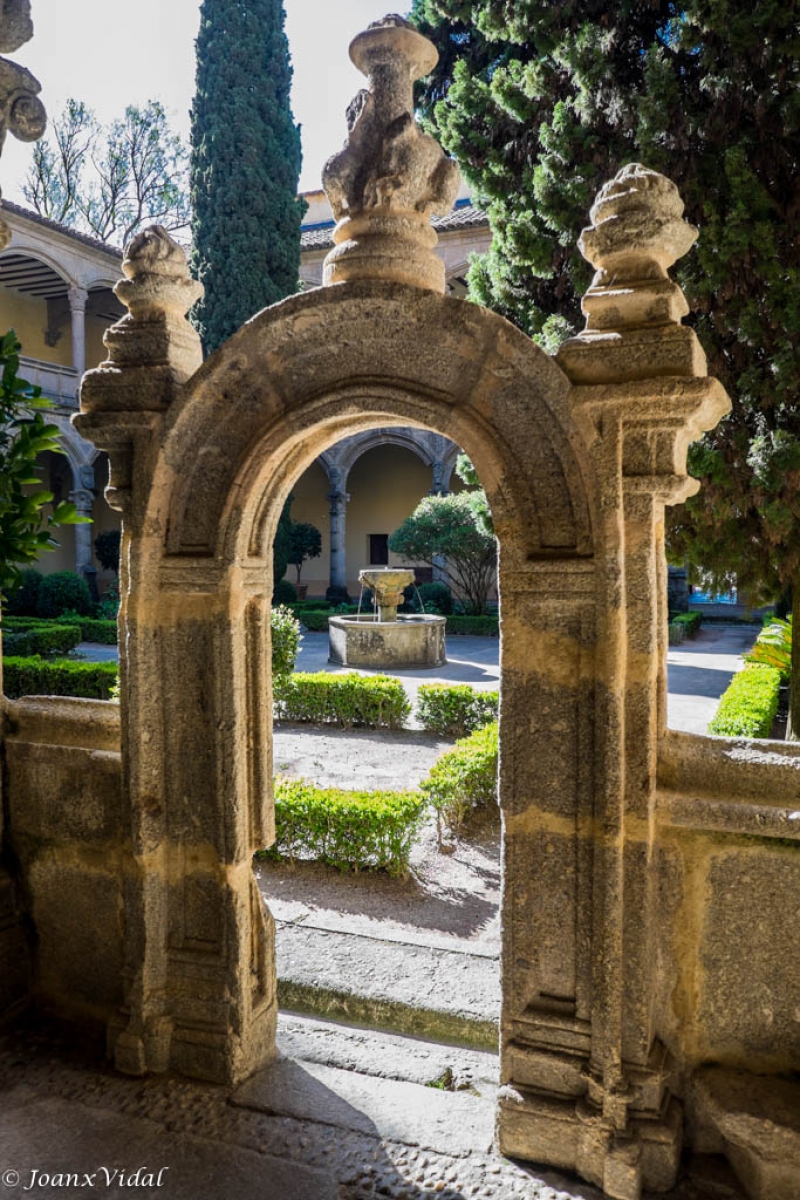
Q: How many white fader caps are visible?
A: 0